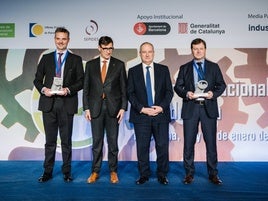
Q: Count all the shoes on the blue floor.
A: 8